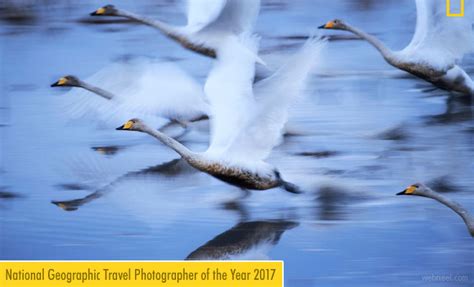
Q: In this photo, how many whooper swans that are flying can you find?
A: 5